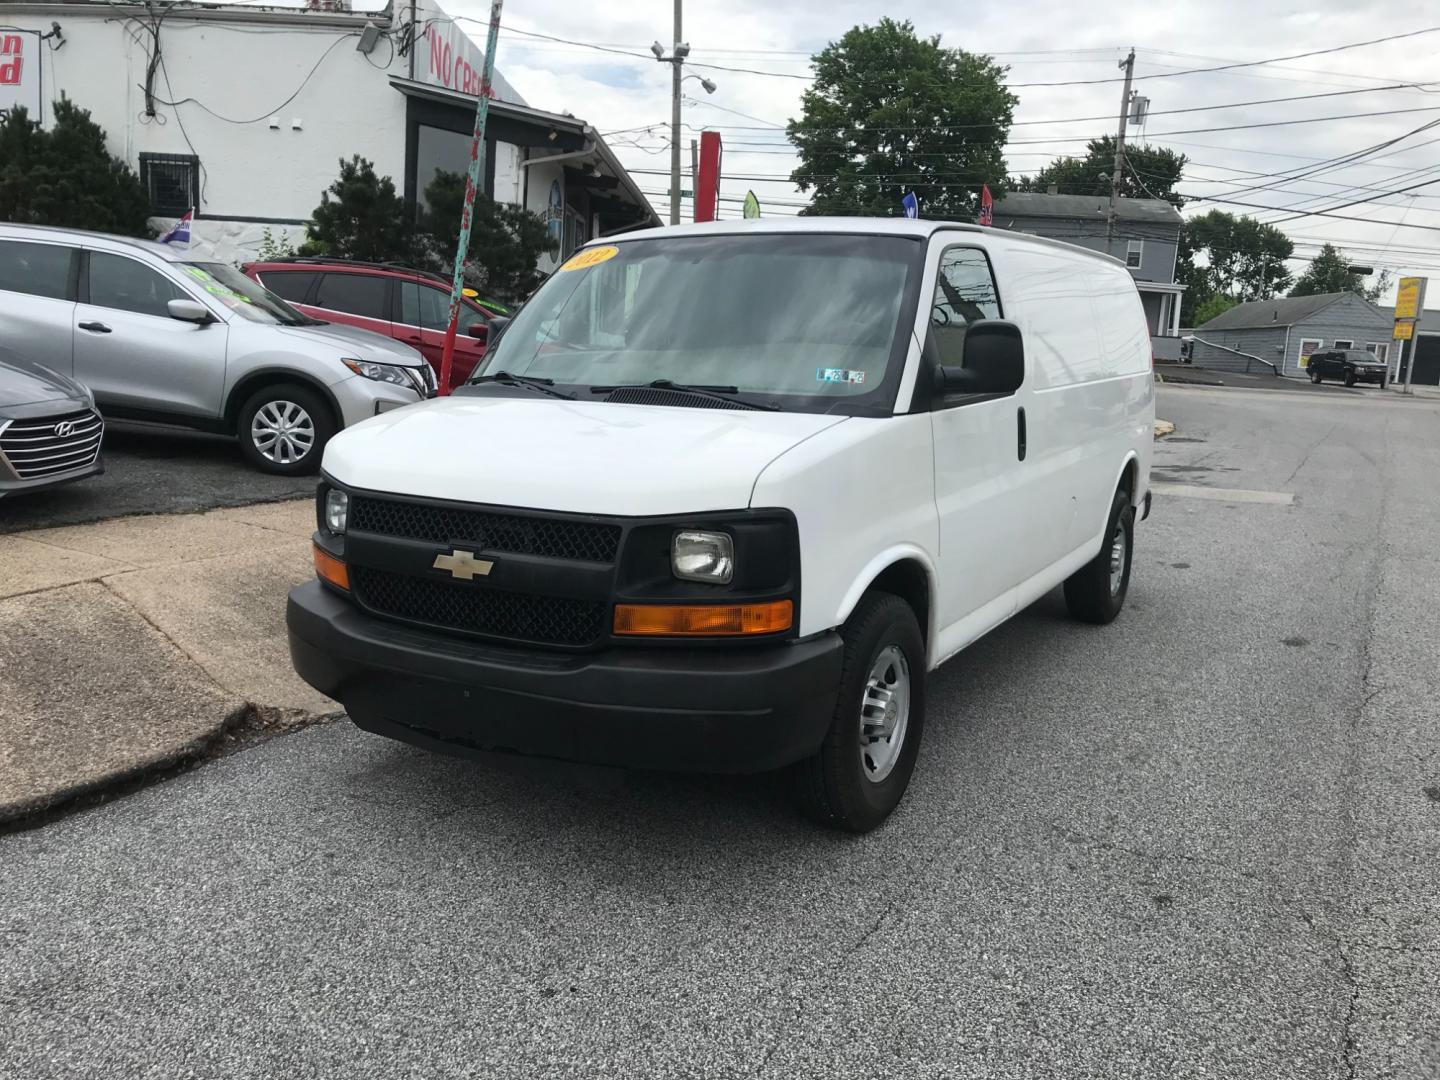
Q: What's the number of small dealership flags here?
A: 4